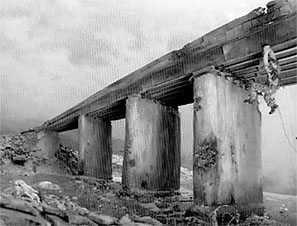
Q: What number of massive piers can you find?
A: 4